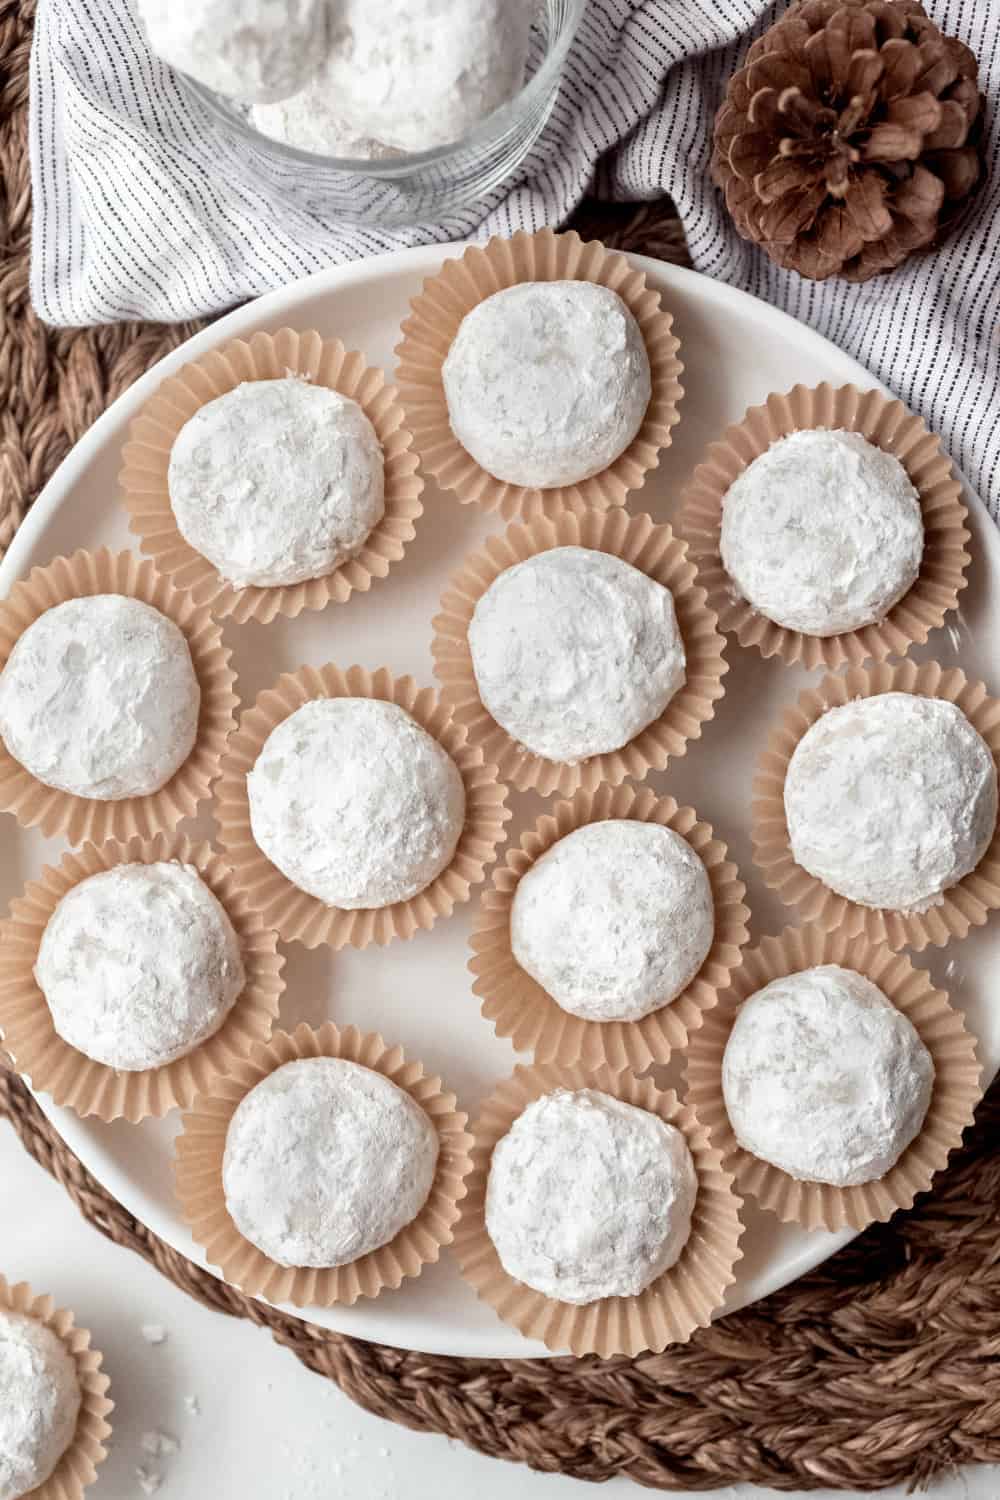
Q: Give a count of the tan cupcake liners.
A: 13